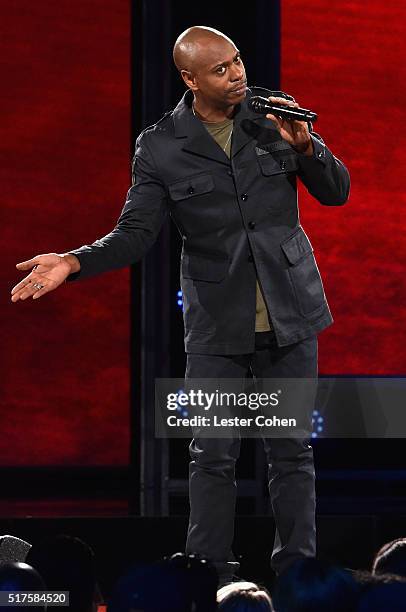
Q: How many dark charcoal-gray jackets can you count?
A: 1